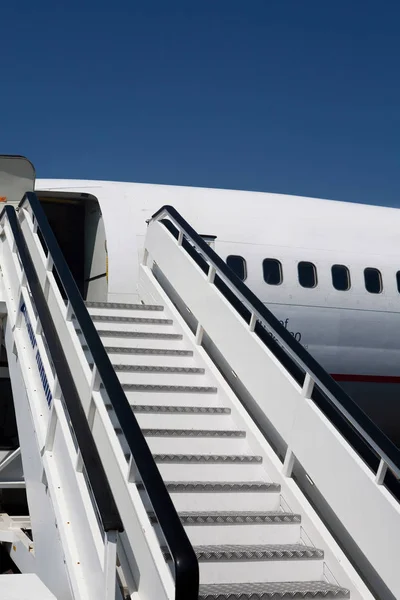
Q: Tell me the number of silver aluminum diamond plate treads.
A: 13